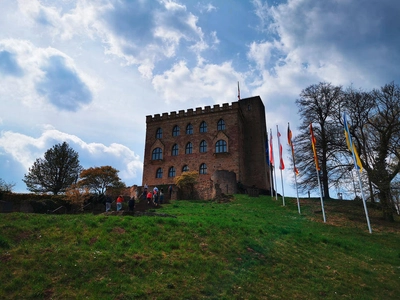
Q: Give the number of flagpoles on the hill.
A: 6